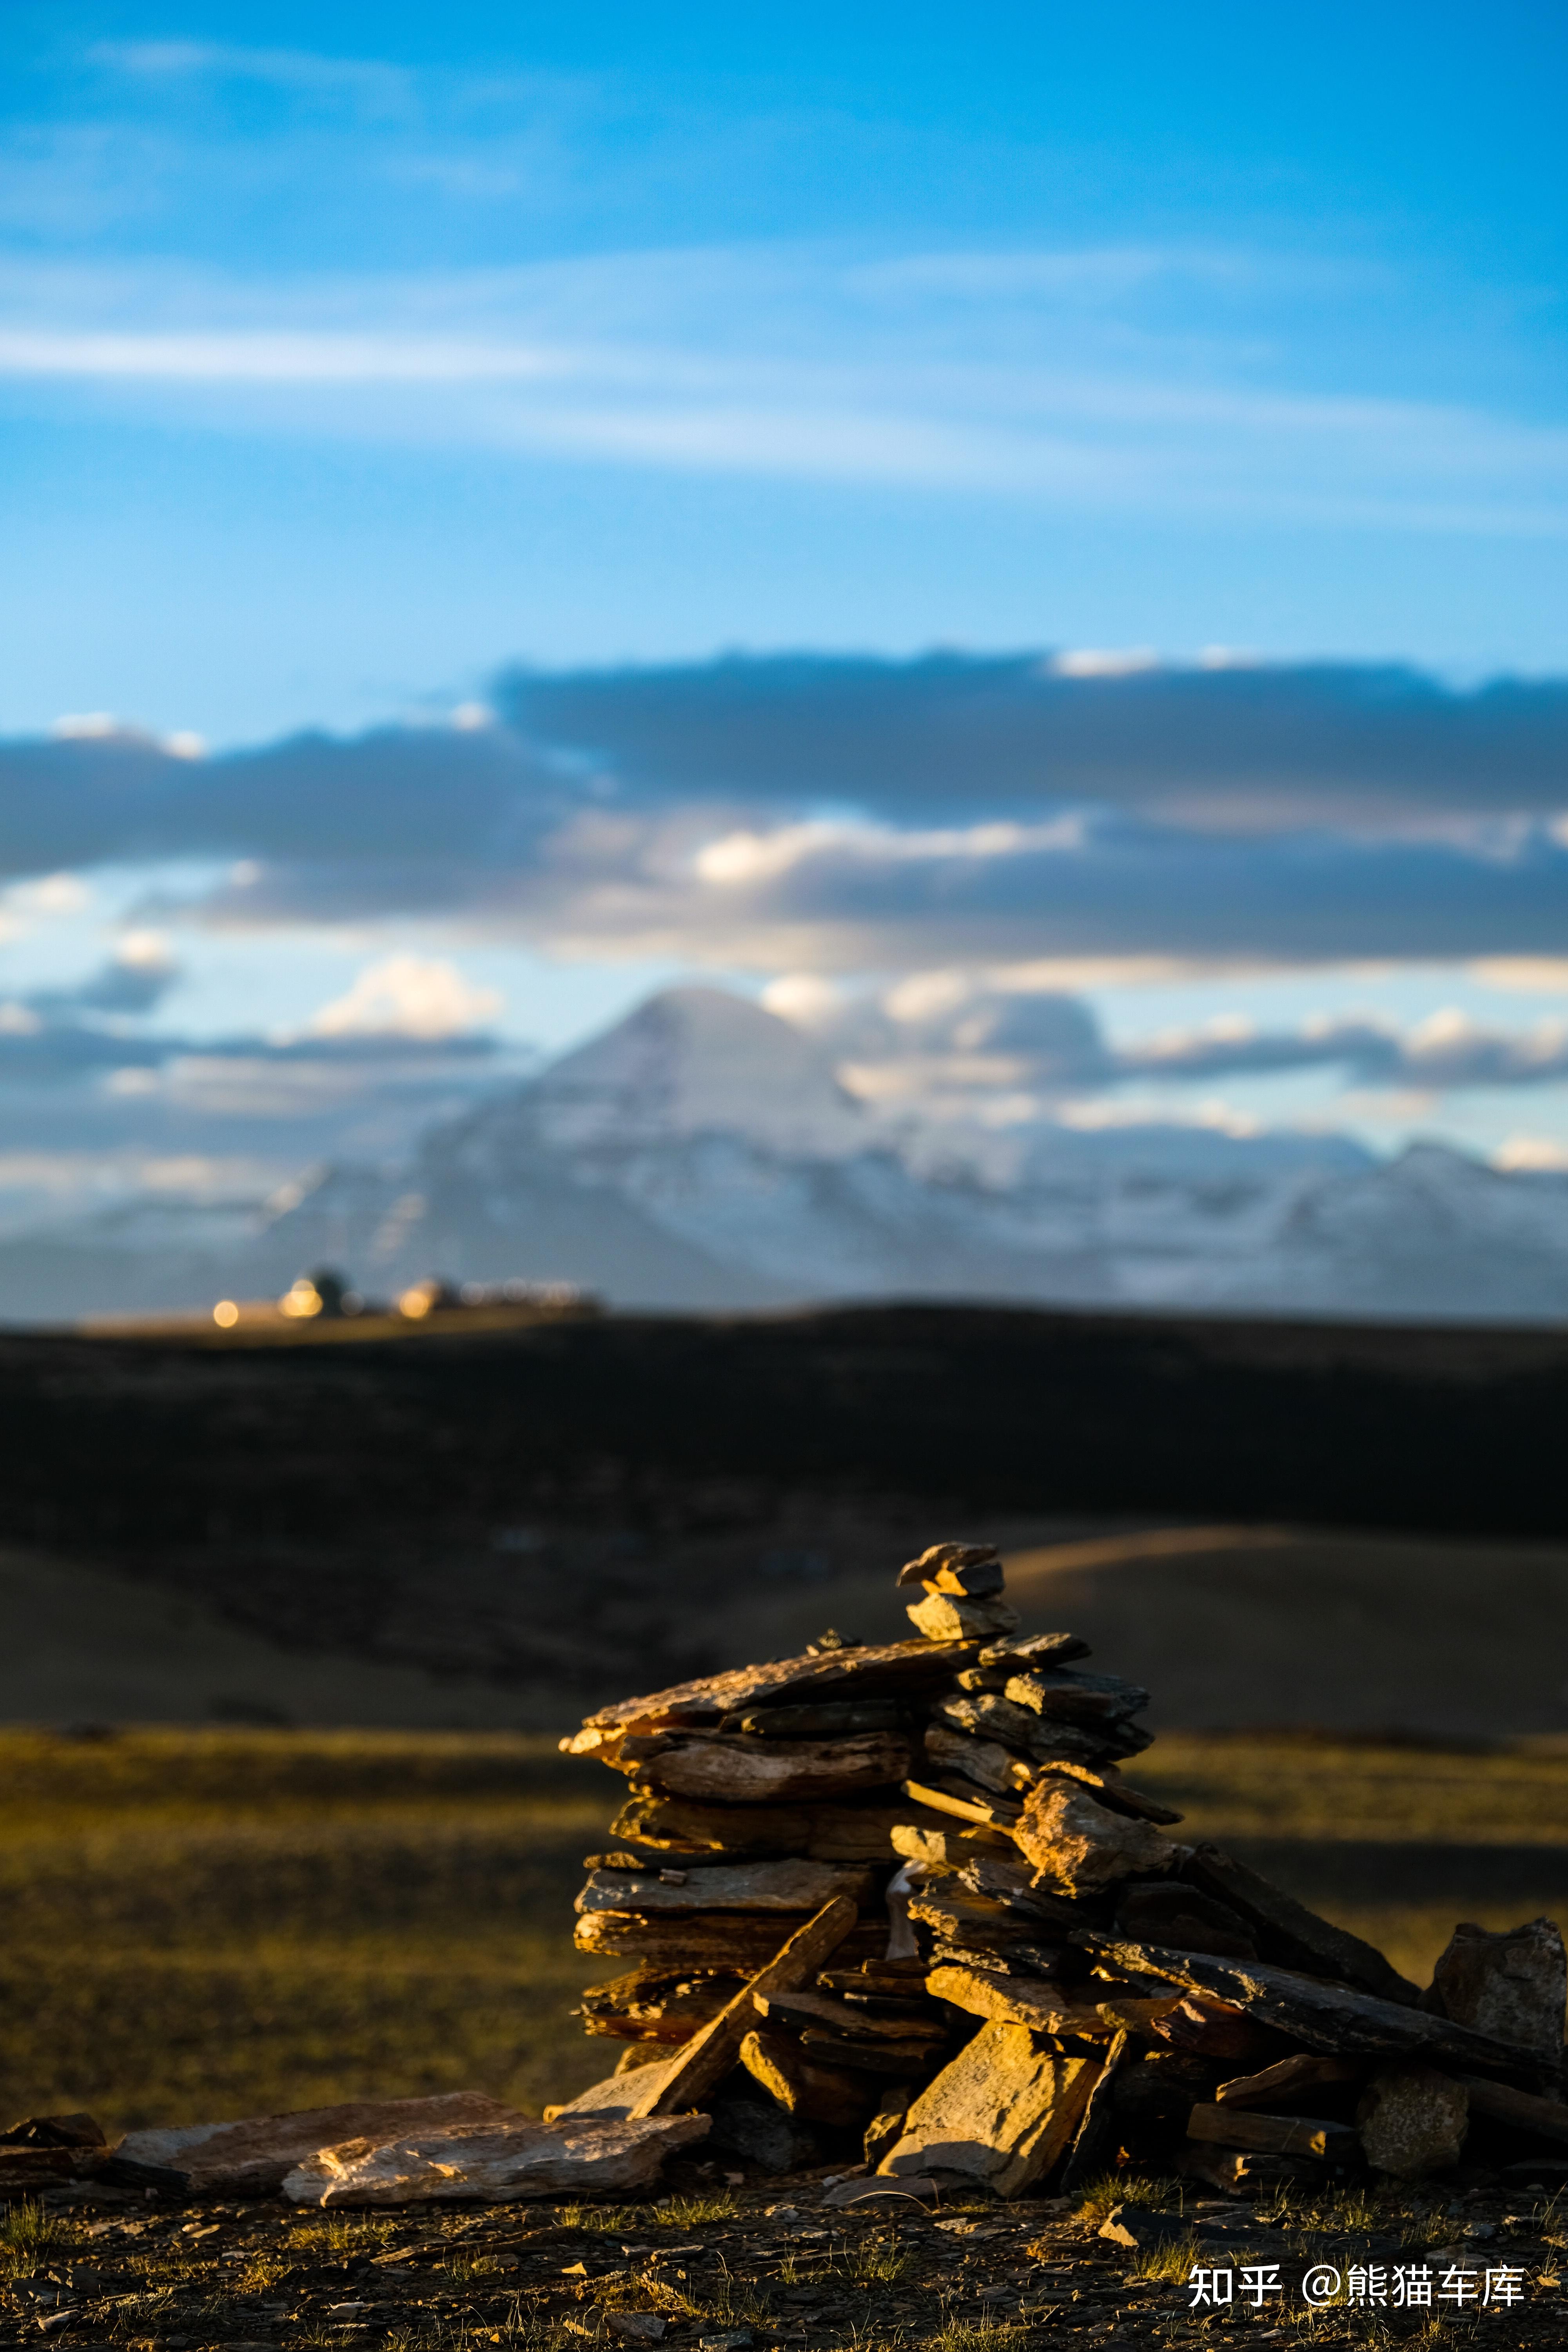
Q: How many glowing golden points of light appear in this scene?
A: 3